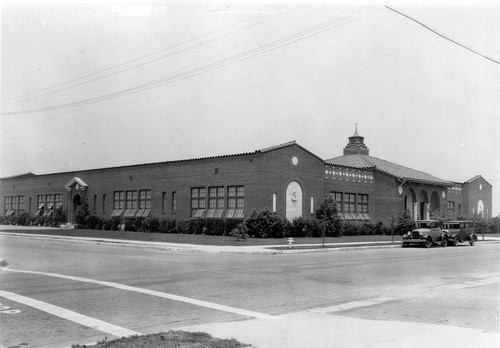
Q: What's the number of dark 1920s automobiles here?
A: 2